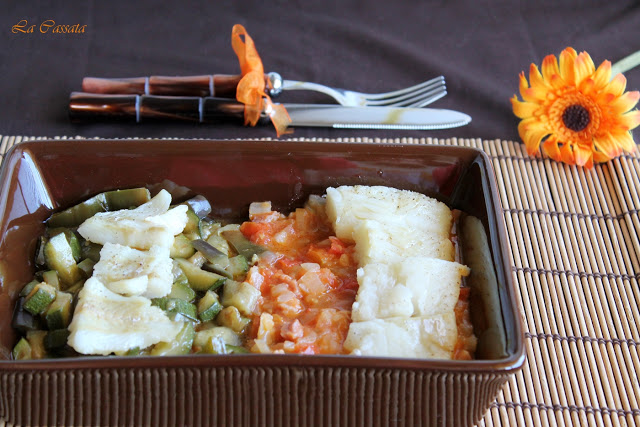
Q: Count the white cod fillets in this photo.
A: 6